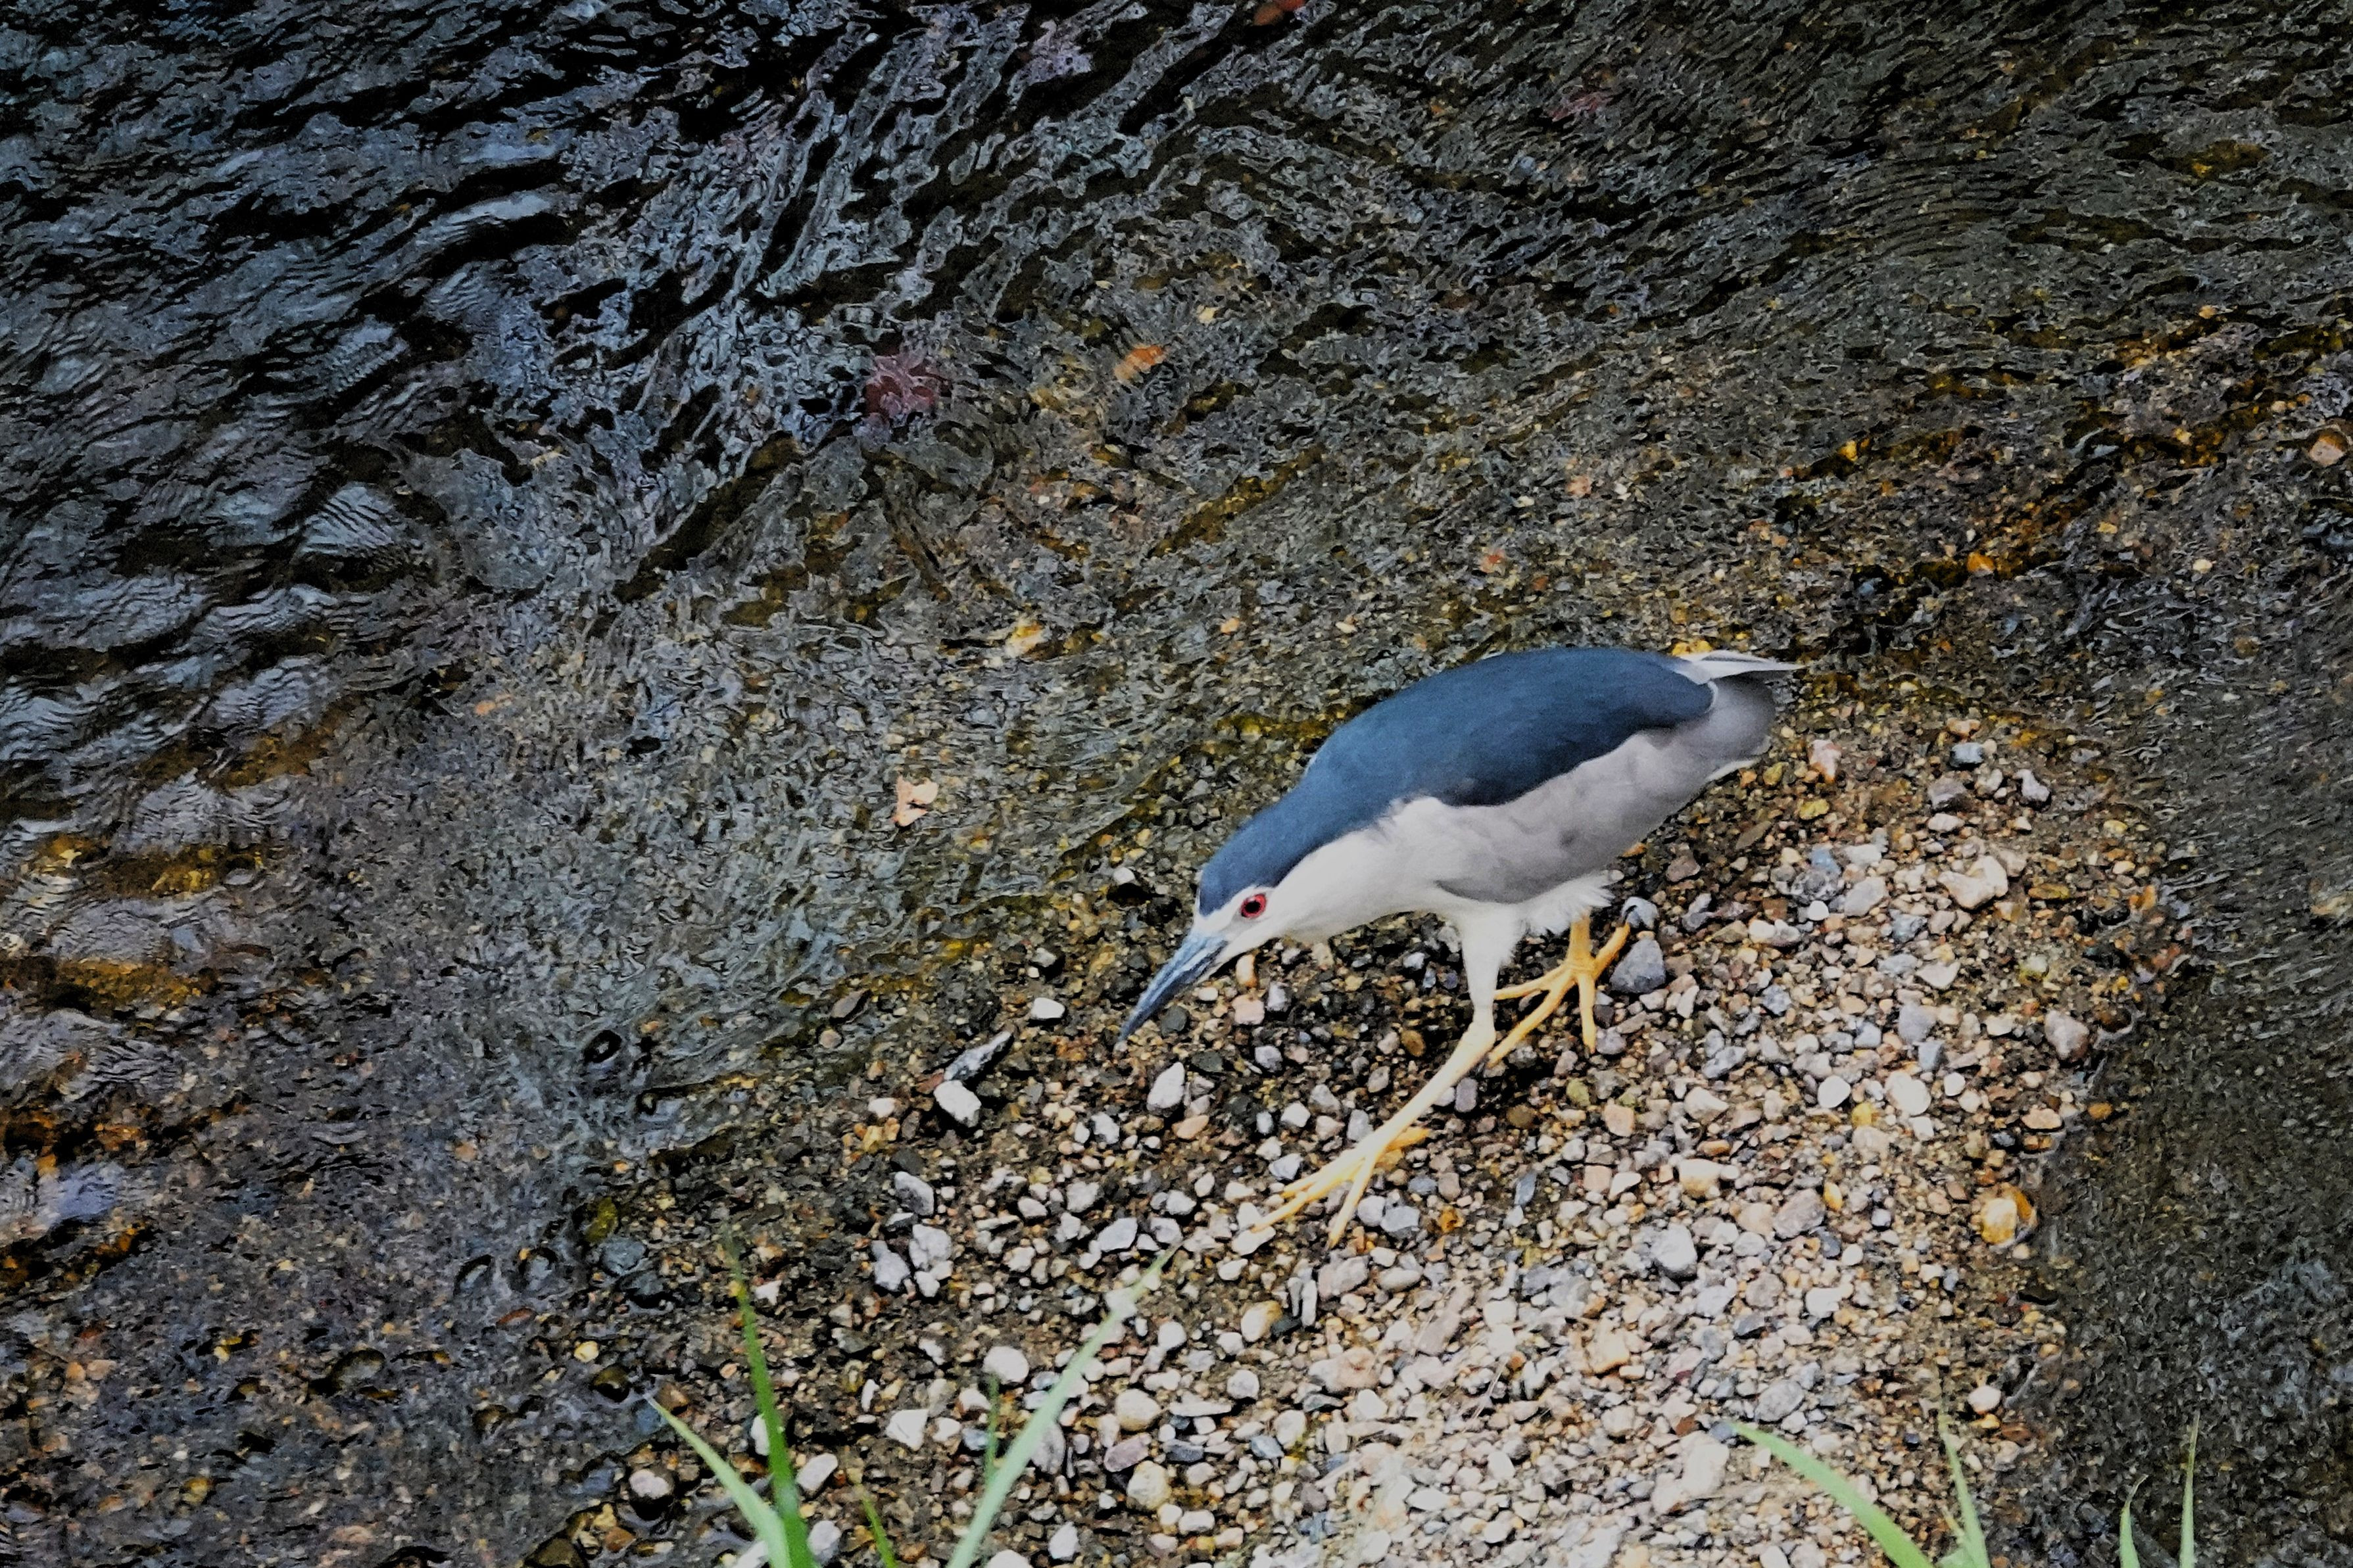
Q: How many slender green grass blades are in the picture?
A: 9